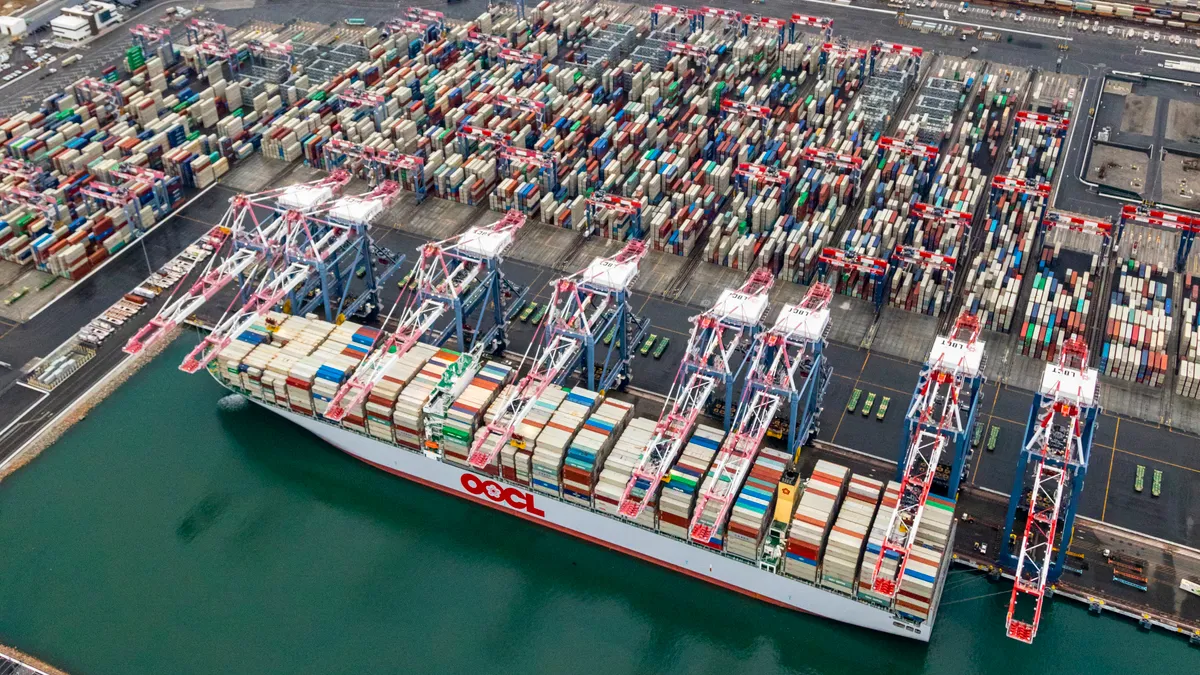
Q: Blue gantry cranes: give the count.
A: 8